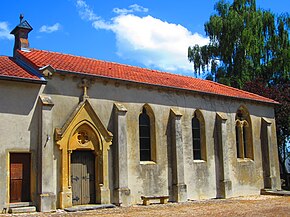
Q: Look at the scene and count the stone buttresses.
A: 5